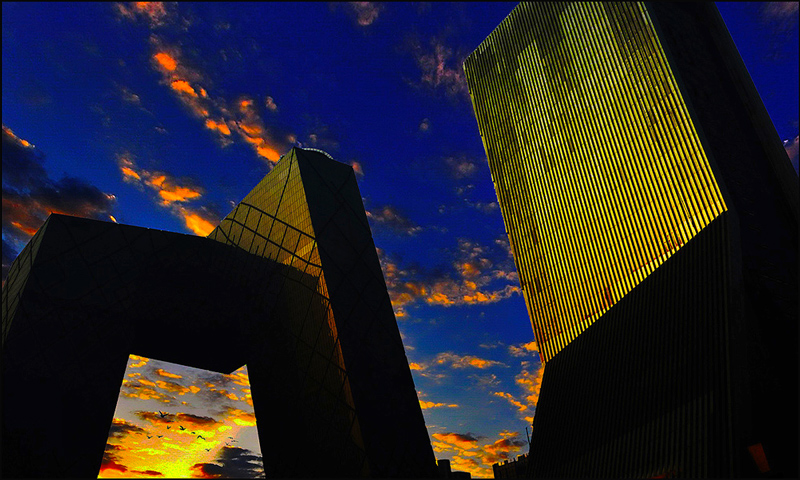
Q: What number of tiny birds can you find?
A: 12